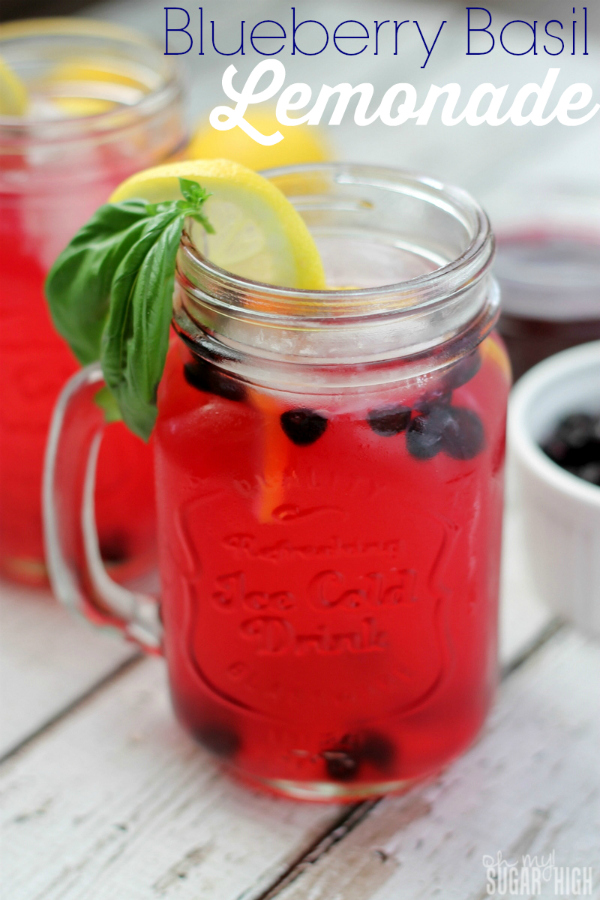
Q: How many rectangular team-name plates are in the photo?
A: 0